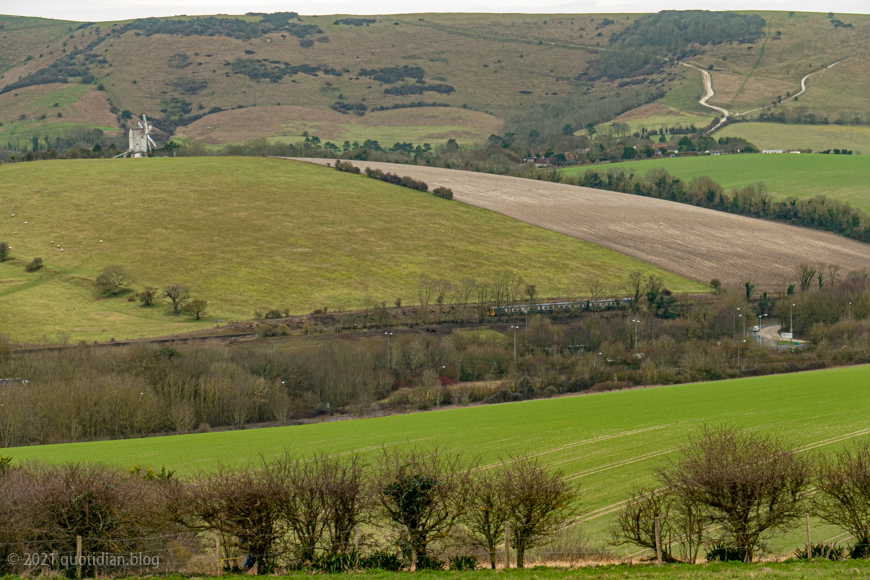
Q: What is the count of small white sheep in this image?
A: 8